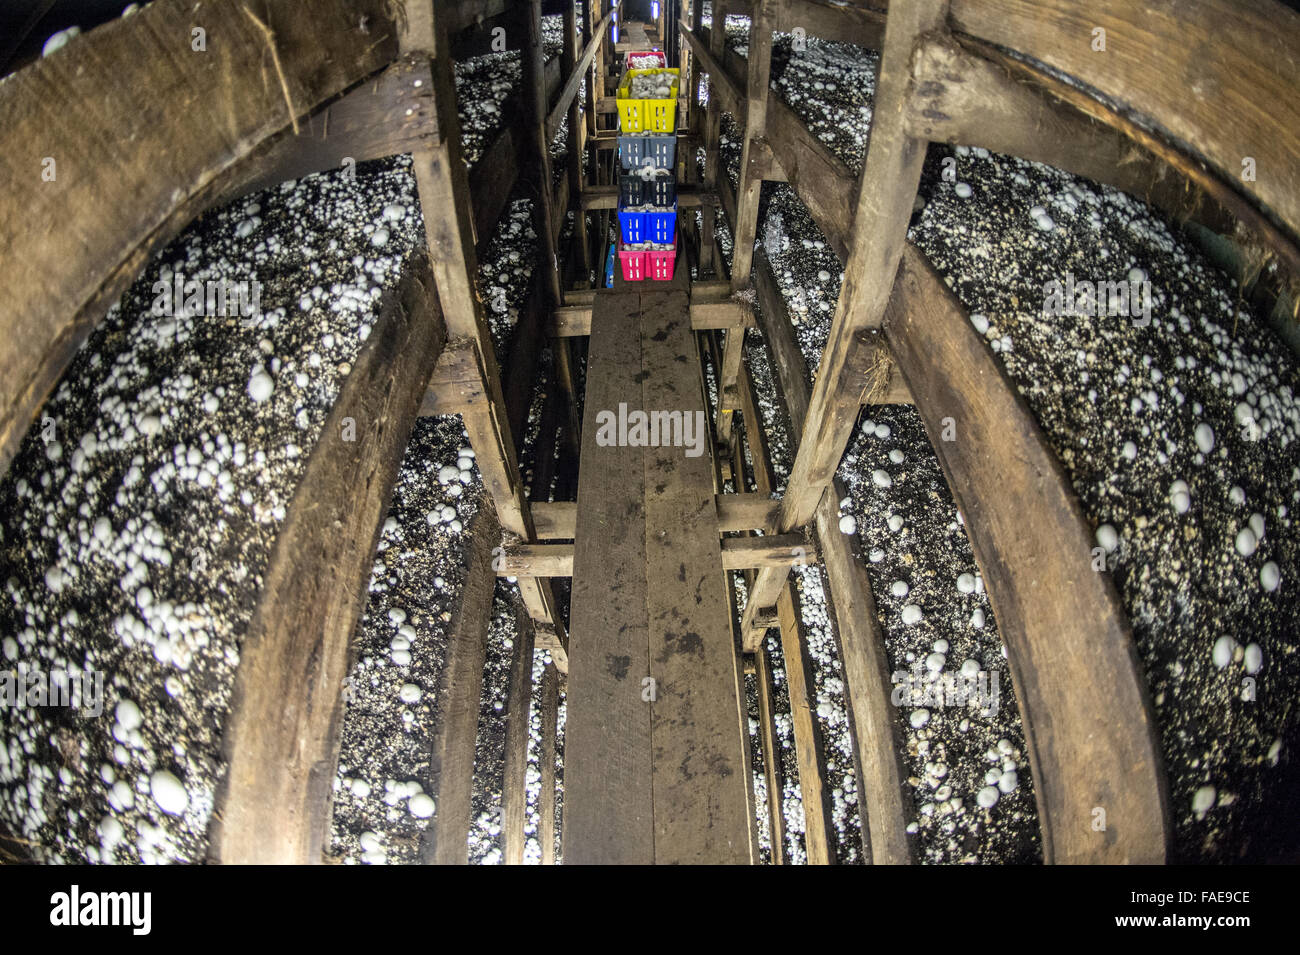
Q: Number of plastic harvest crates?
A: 6